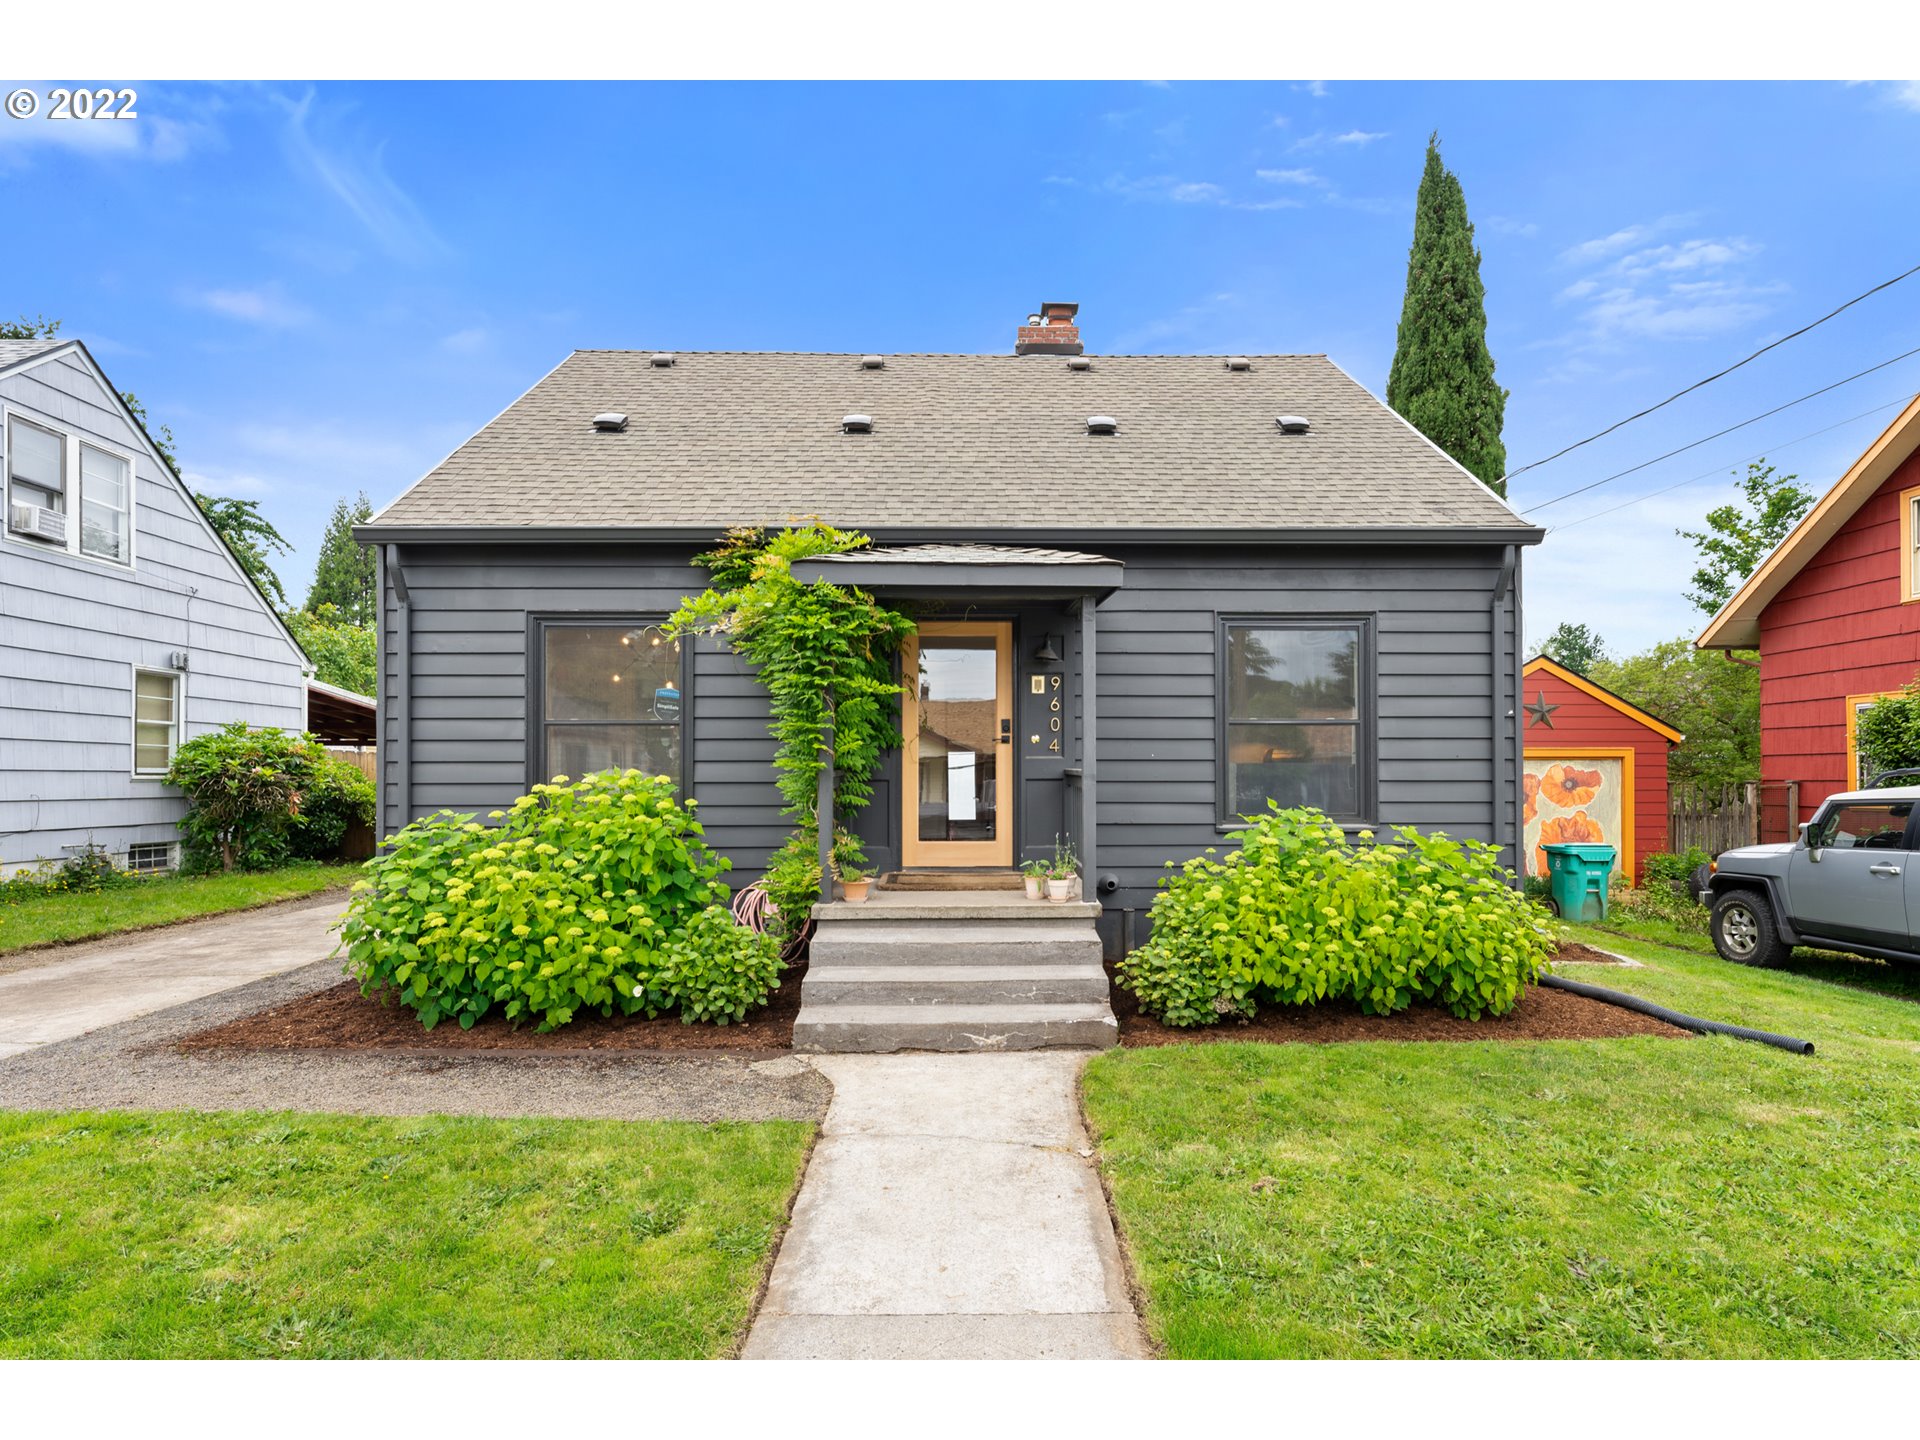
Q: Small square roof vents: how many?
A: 8